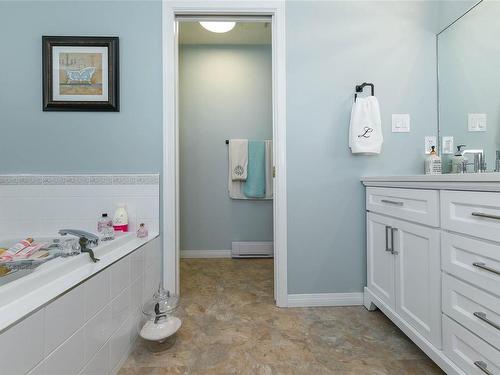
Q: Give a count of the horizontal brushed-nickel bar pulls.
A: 5